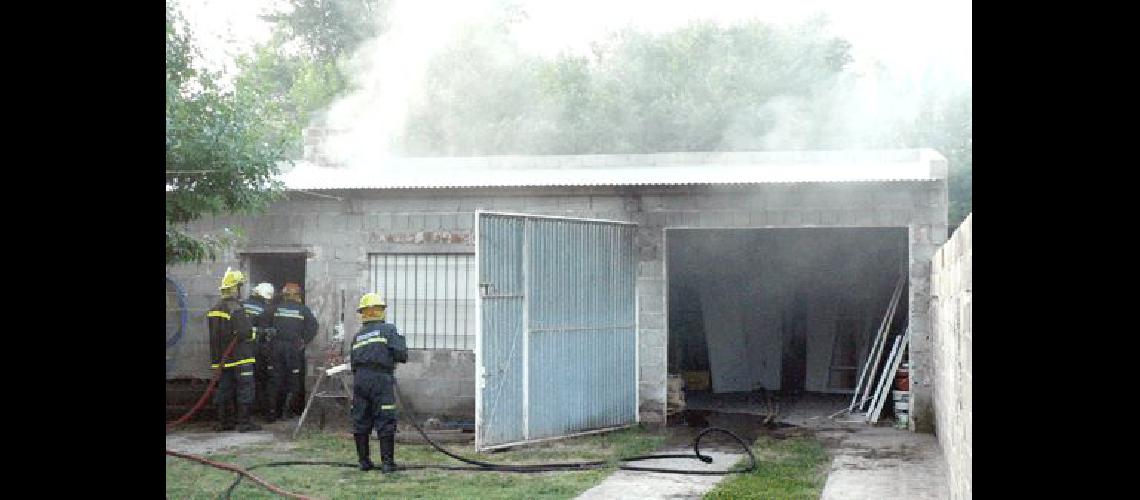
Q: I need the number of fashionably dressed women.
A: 0